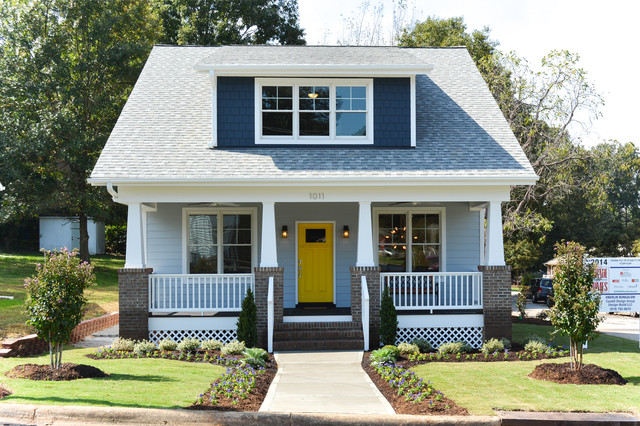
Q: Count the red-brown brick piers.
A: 4